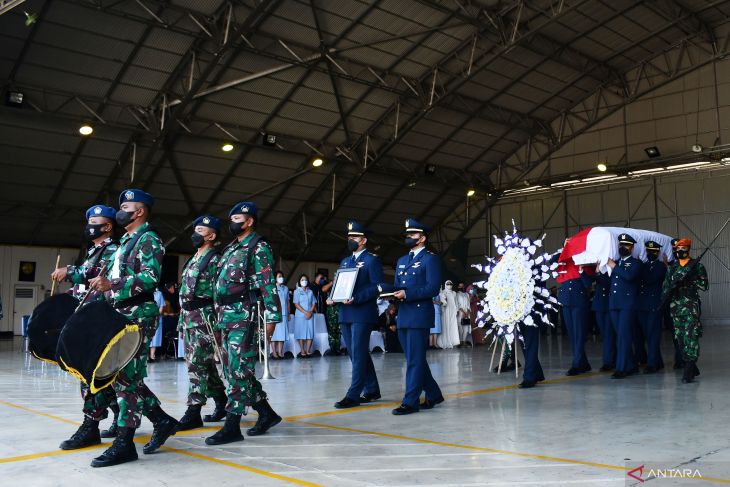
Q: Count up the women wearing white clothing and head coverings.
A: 1